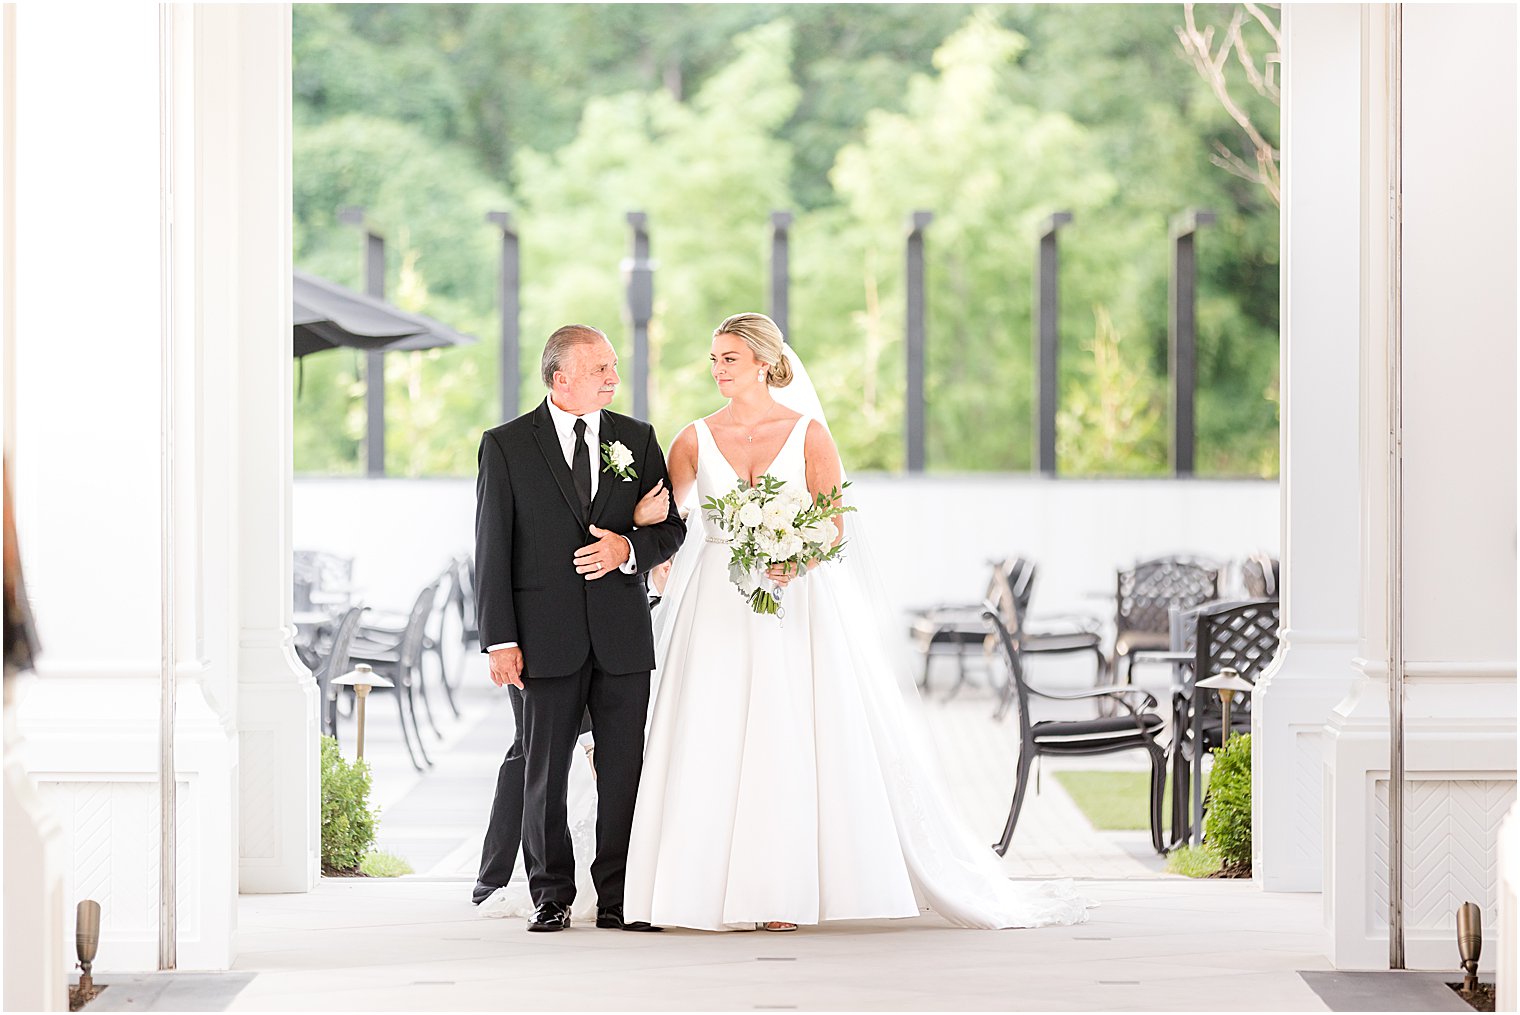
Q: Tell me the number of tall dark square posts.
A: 7